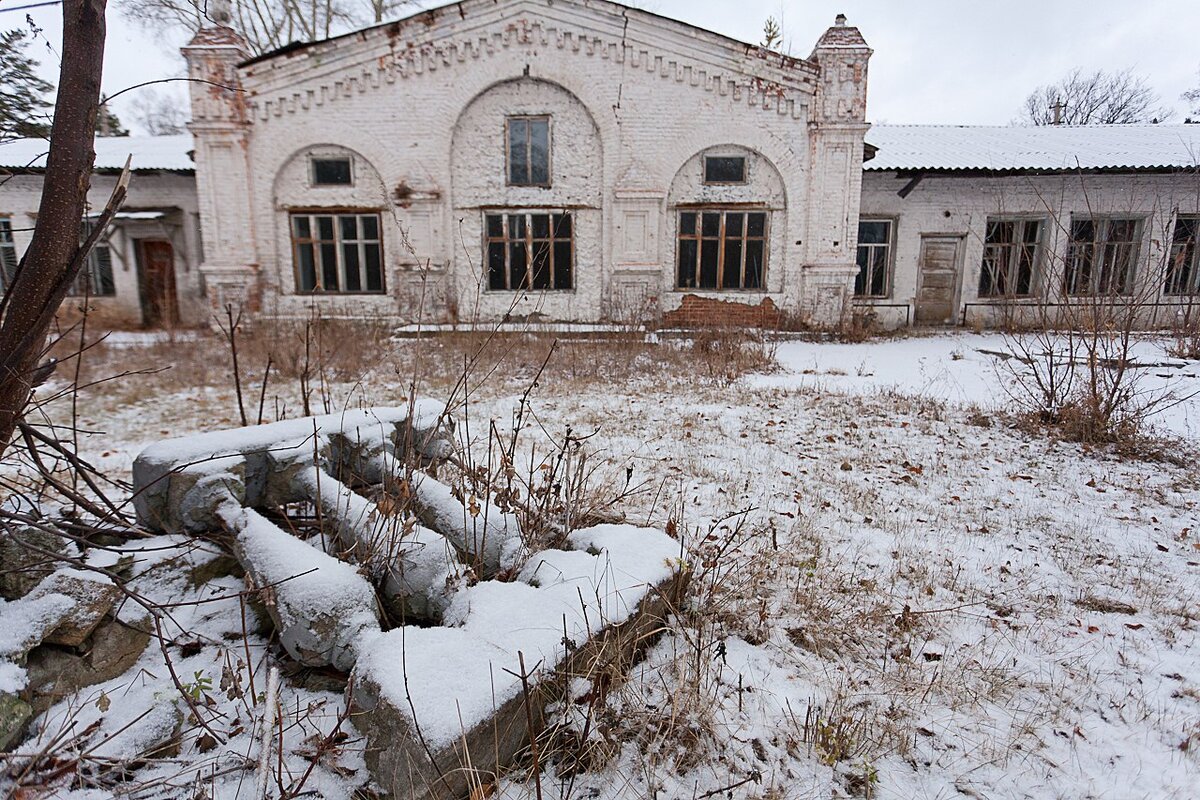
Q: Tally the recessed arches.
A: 3